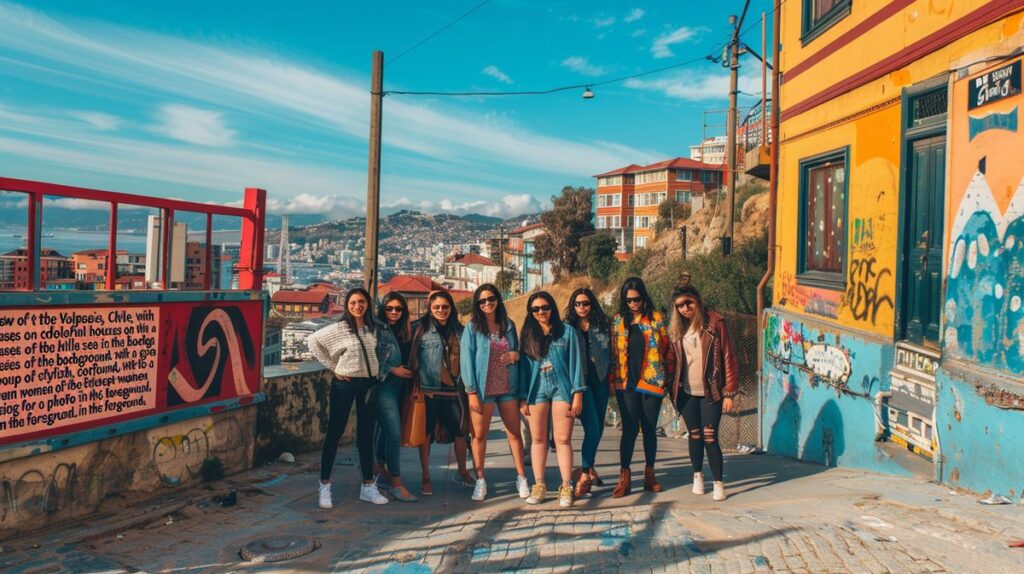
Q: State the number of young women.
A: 8